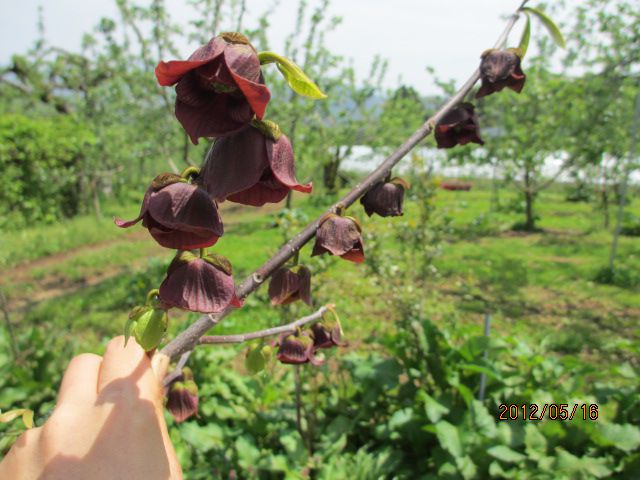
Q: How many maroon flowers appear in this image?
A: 12